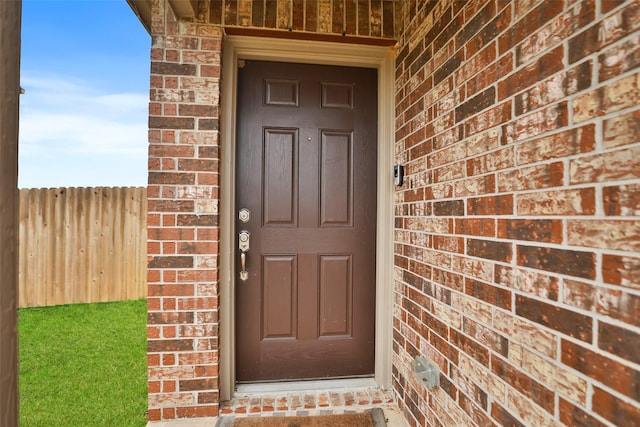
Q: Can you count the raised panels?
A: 6